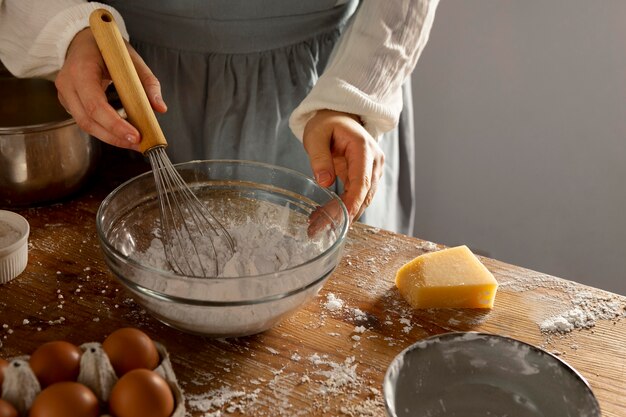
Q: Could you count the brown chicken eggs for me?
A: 6